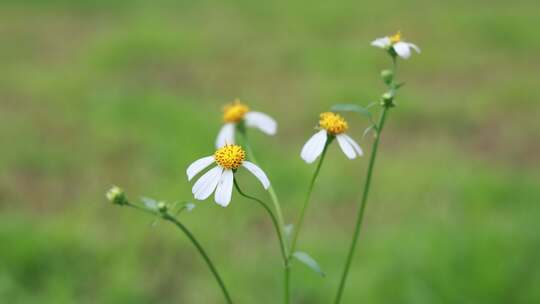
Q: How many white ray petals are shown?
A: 12